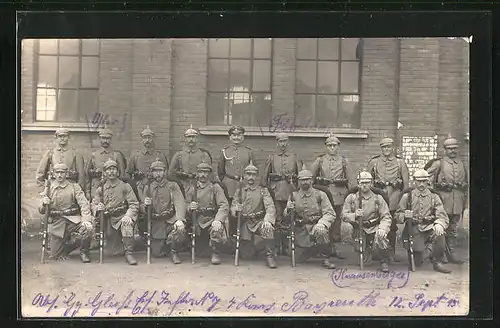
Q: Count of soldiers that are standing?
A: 9